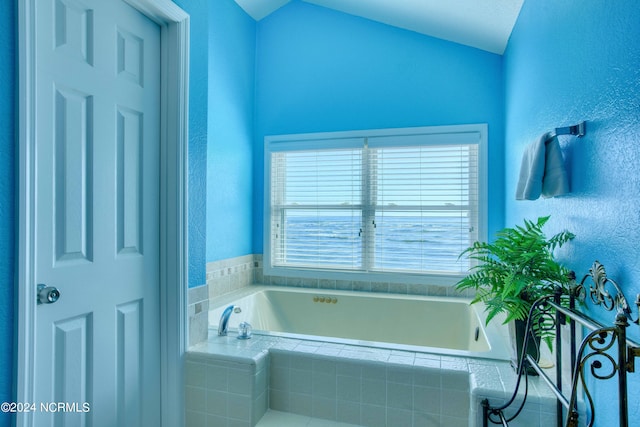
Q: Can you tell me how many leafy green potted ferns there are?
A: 1